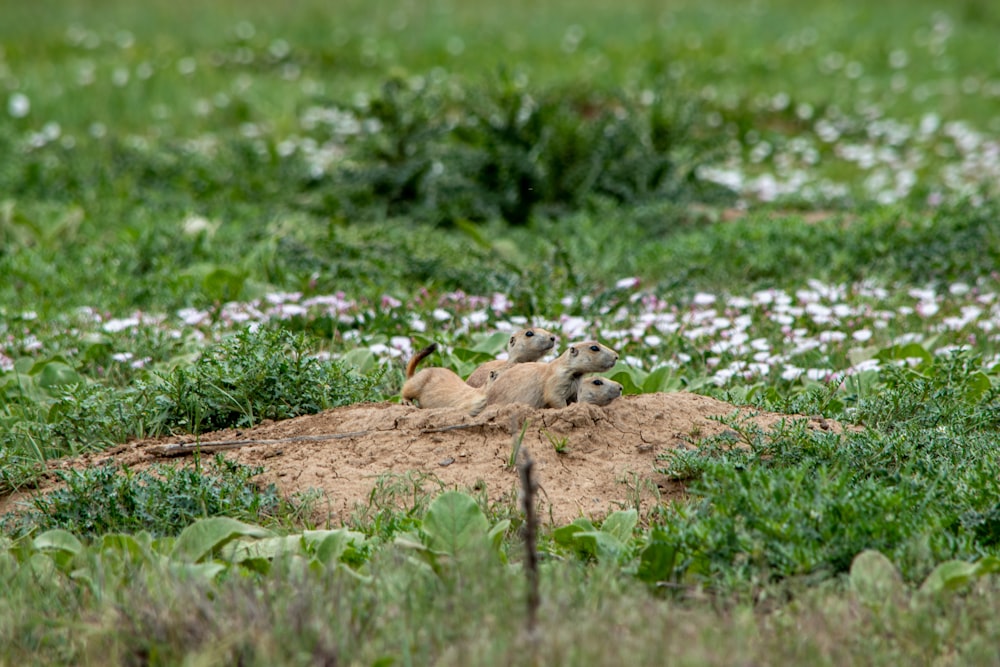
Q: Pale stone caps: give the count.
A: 0